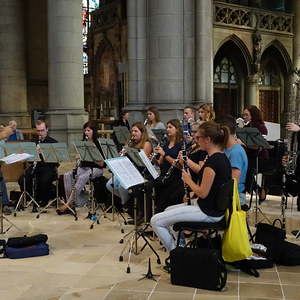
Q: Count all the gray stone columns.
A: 3